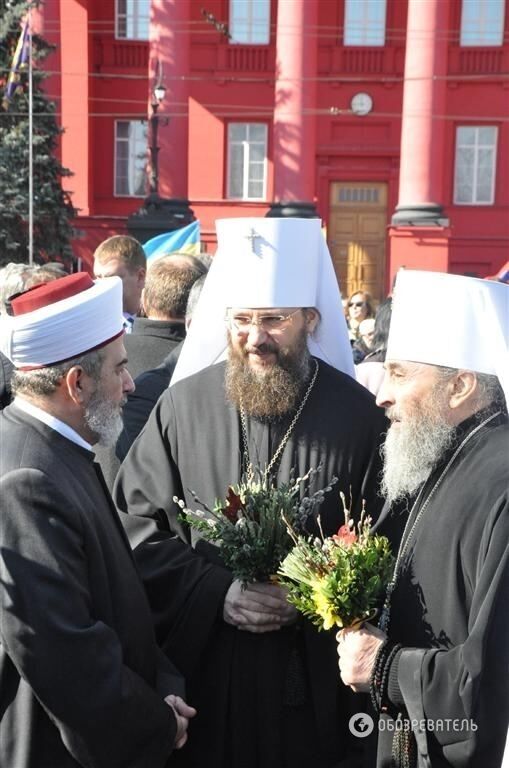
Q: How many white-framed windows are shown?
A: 7